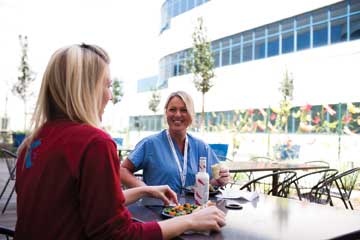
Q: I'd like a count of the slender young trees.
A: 5